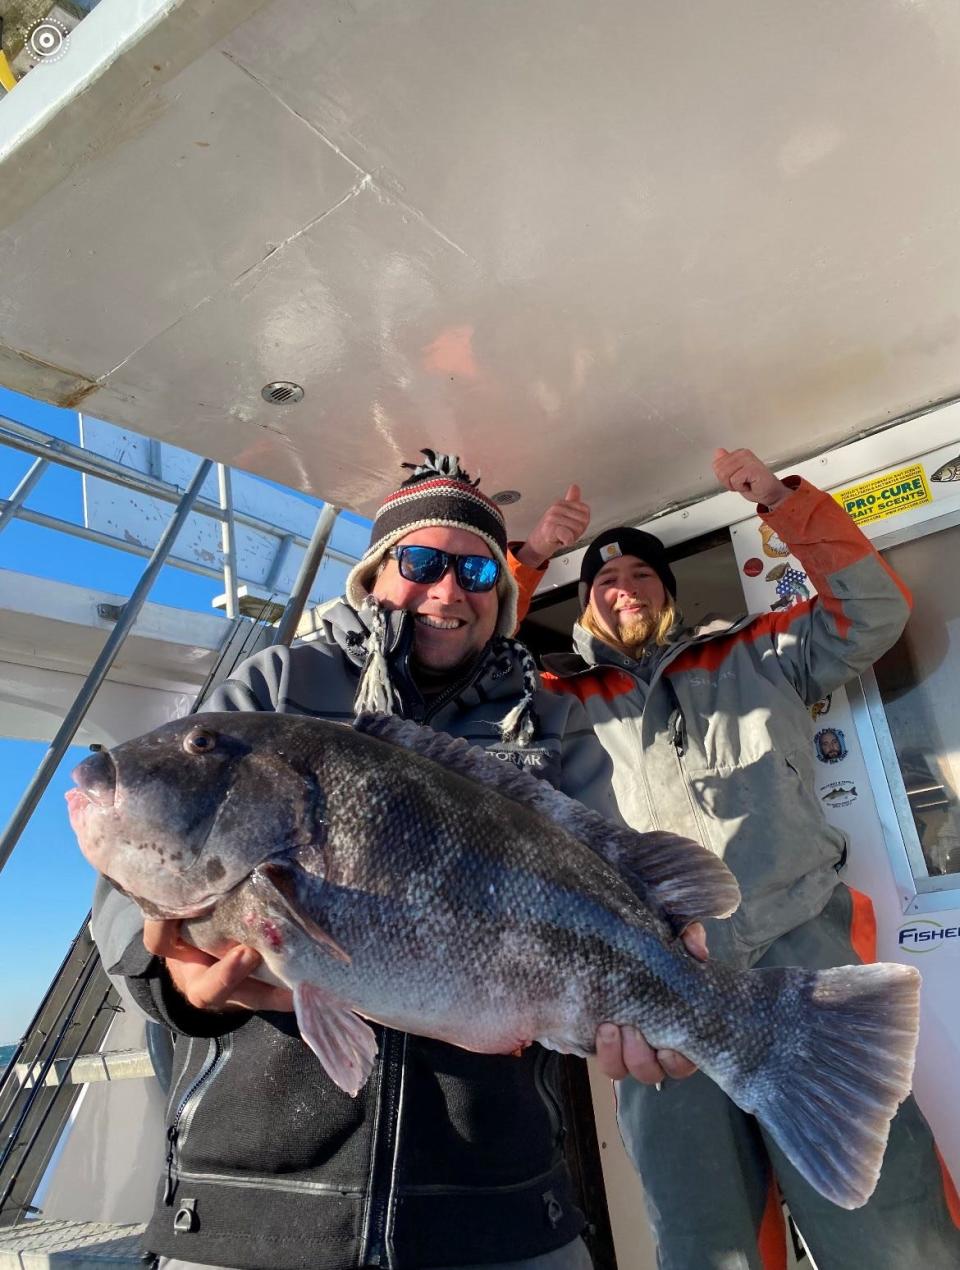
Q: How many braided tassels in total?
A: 2